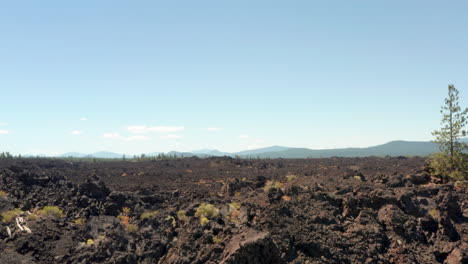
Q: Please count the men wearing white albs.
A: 0